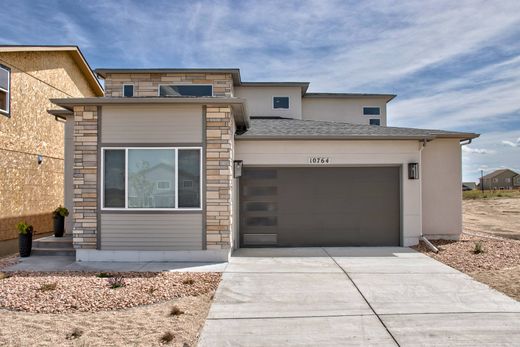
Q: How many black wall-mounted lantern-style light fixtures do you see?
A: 2